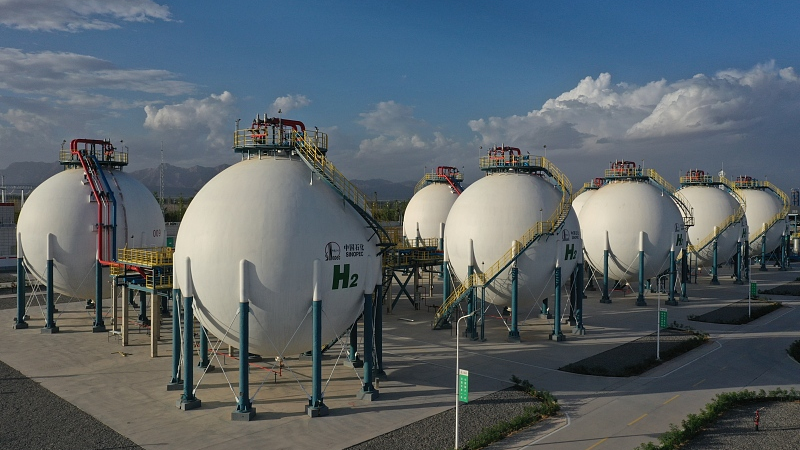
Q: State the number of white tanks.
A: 8